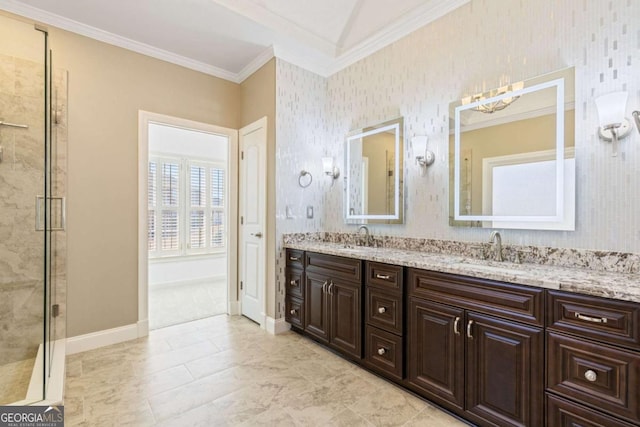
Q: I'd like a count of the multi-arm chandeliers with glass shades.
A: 1